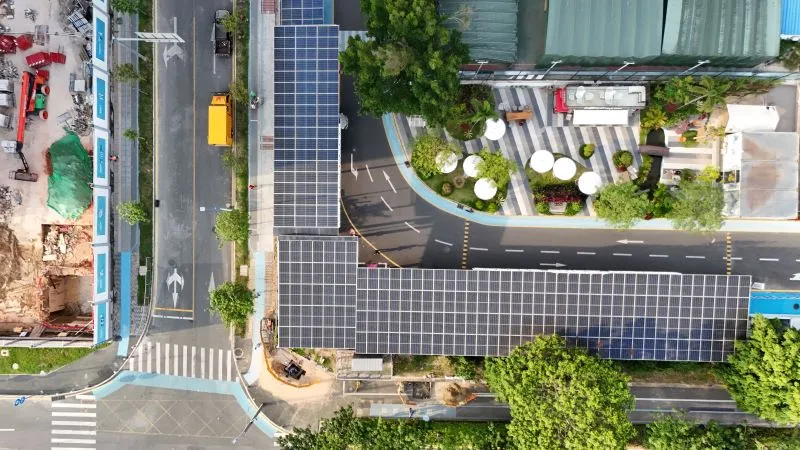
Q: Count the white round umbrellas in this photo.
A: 7